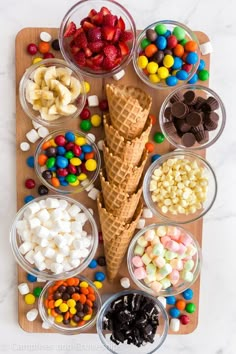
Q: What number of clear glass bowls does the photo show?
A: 10